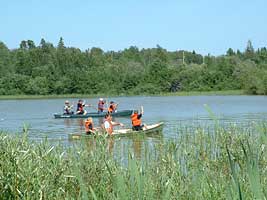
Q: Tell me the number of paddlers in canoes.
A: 7